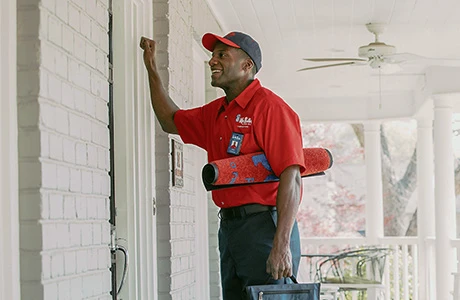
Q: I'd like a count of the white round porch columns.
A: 3